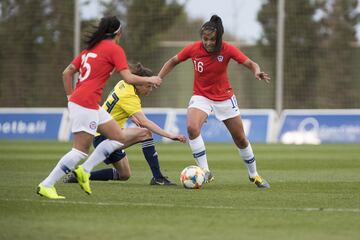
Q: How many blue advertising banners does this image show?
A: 4